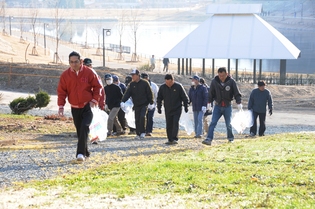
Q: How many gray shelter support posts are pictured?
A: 11